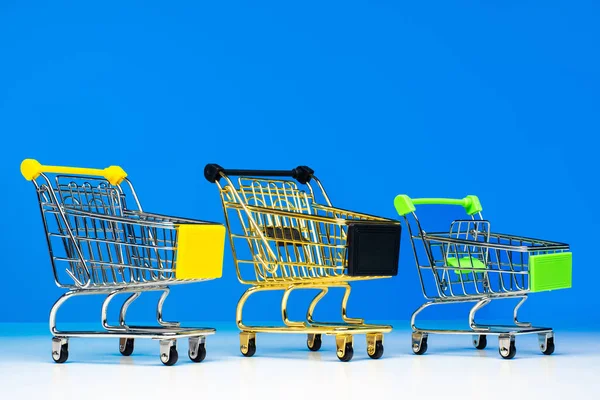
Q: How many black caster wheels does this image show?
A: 12